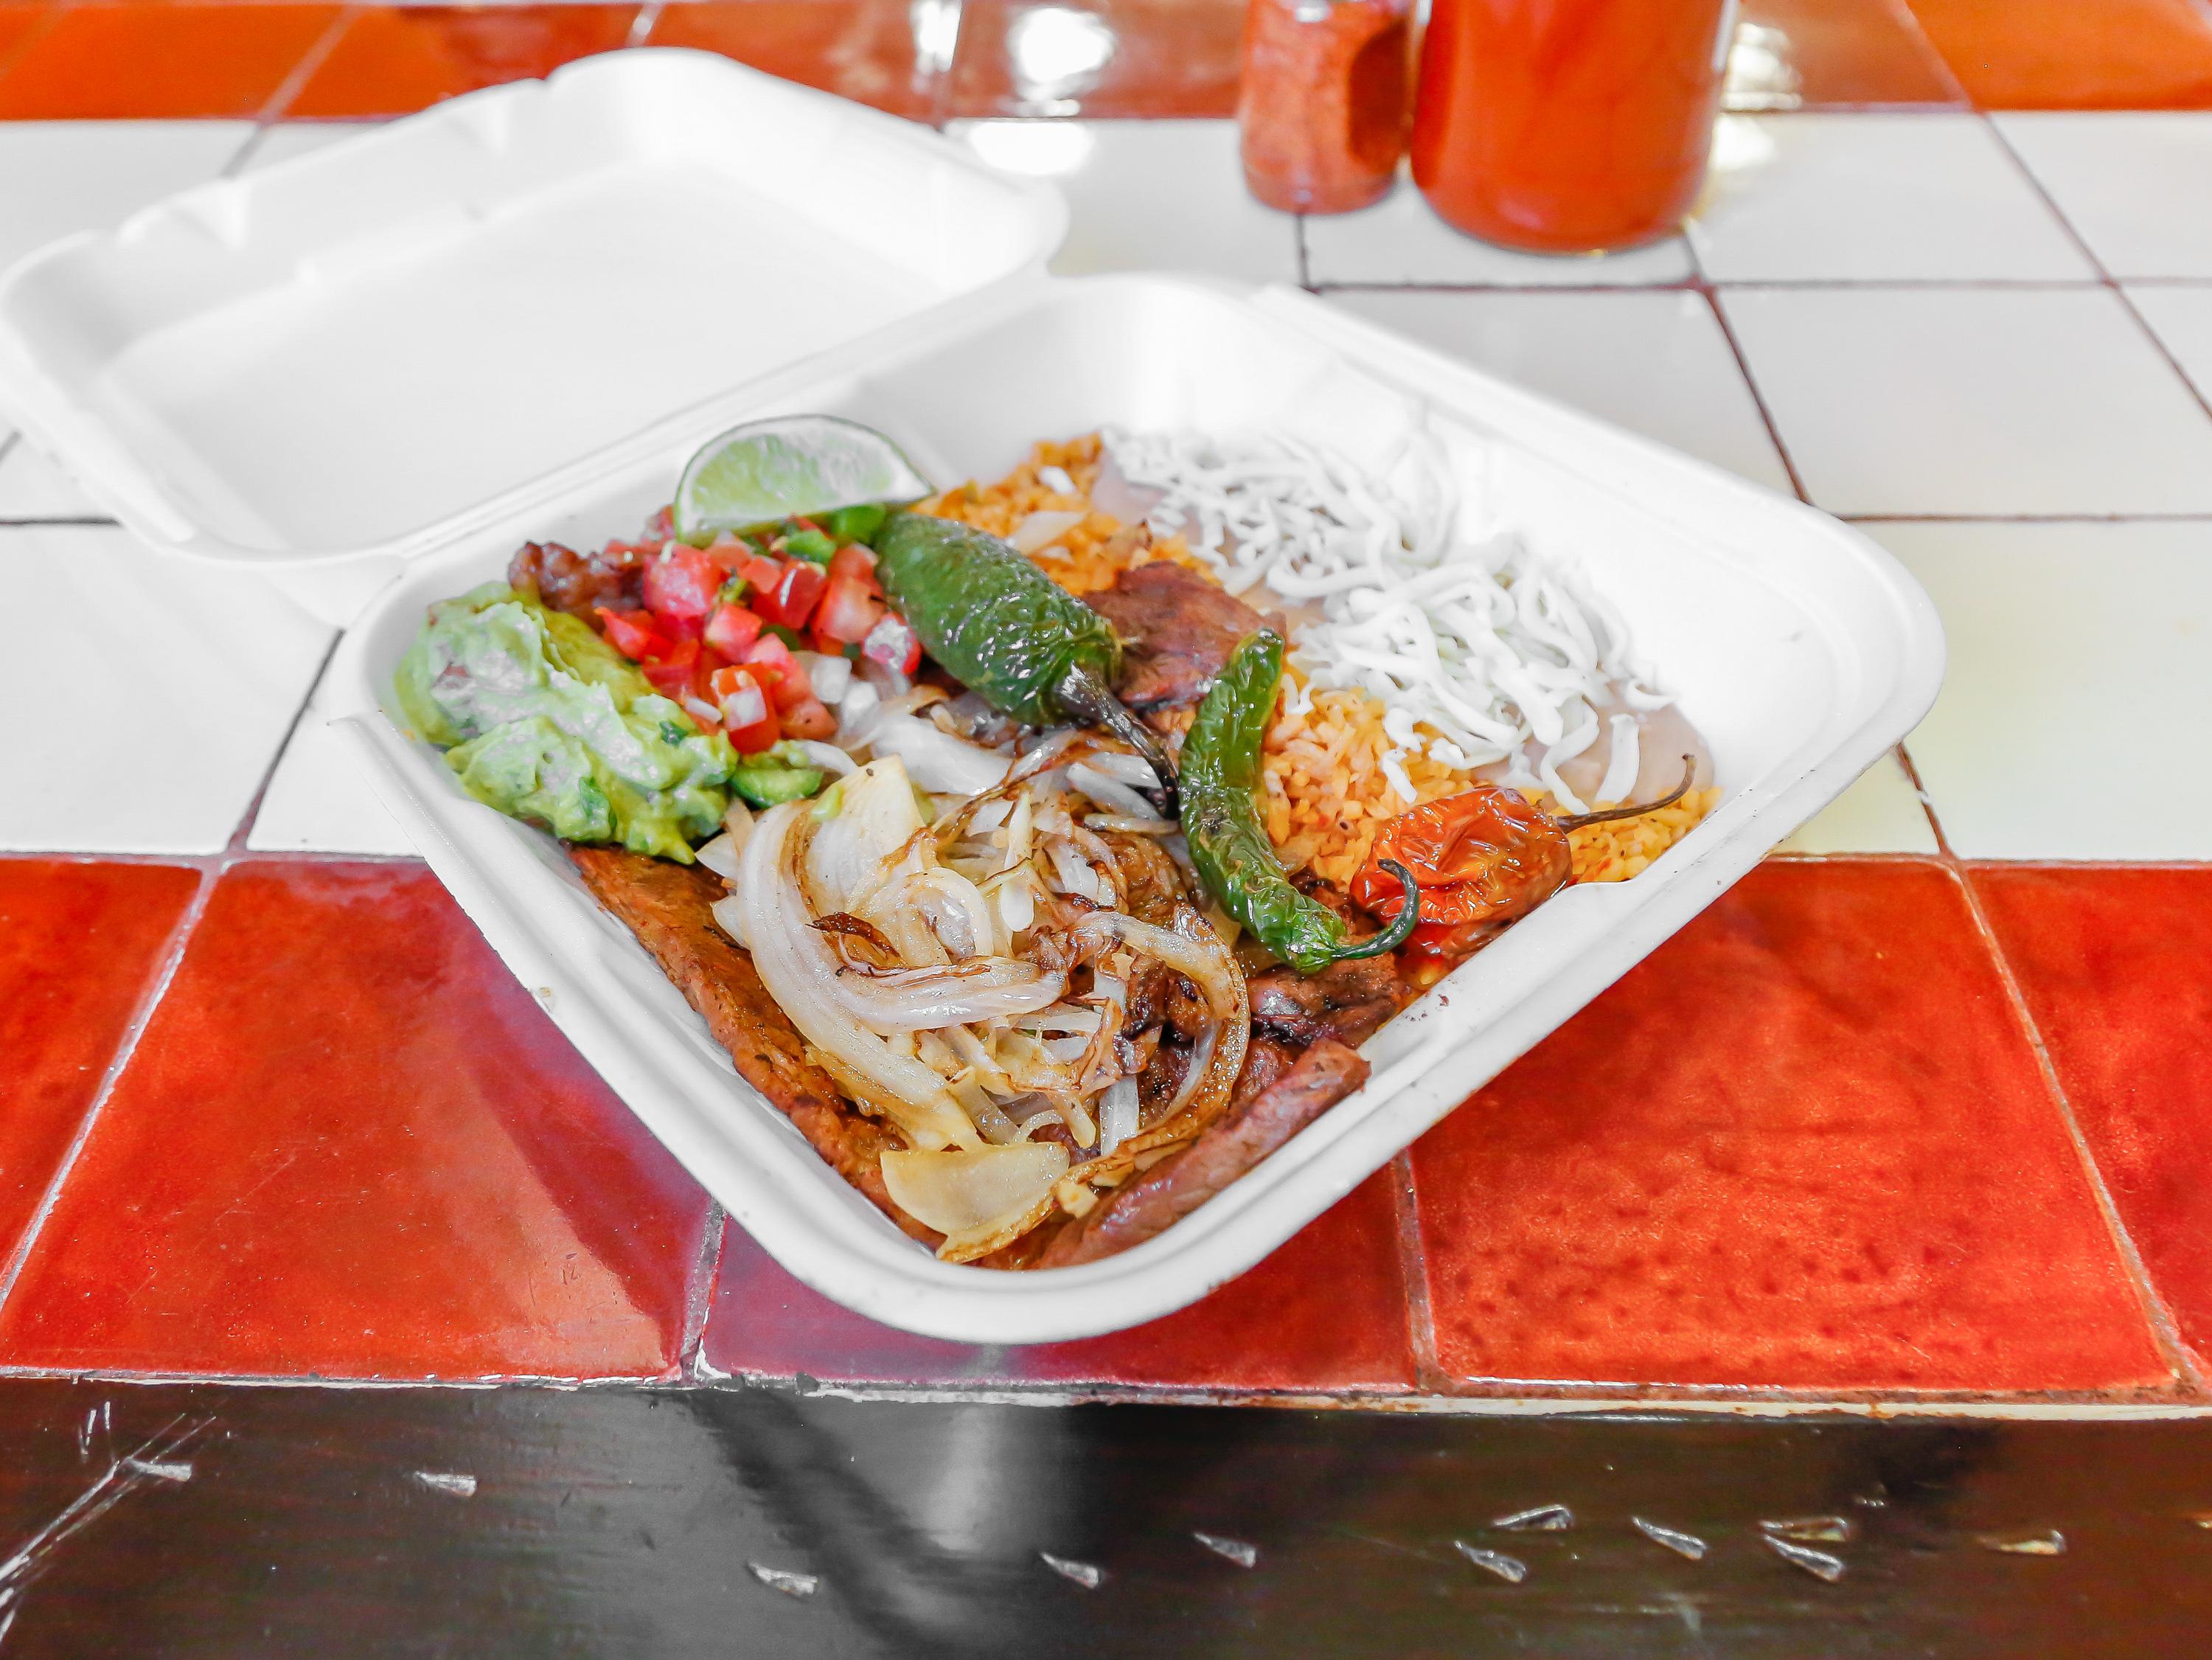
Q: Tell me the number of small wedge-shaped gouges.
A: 11